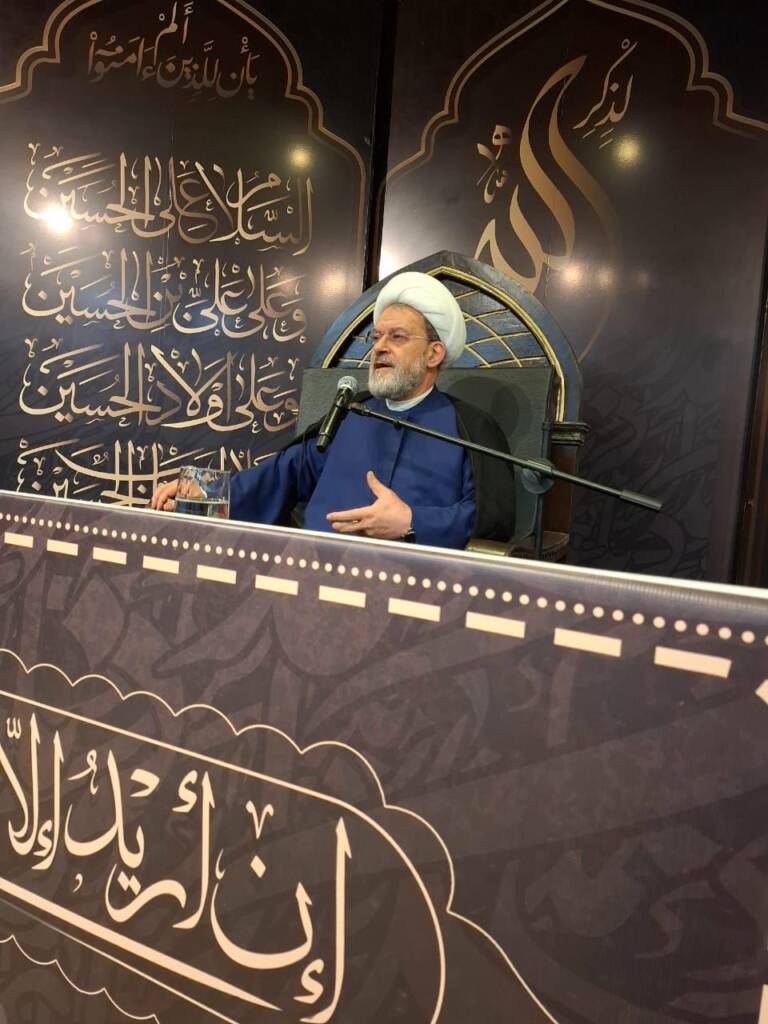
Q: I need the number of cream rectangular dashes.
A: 11